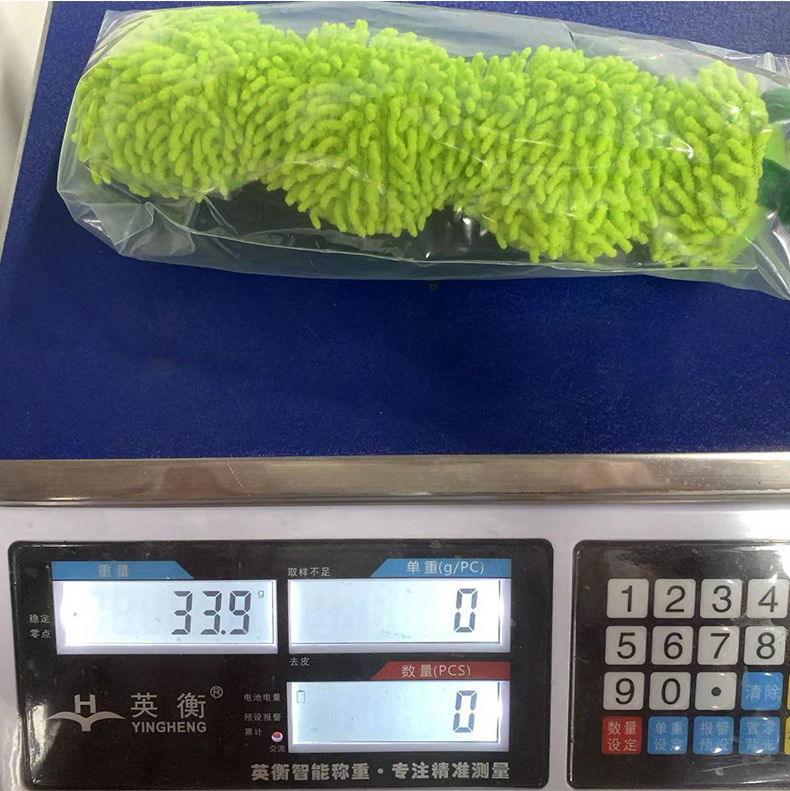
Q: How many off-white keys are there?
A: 11